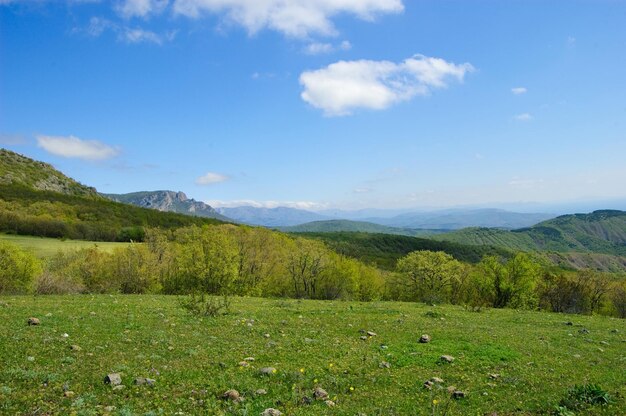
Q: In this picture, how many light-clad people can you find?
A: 0